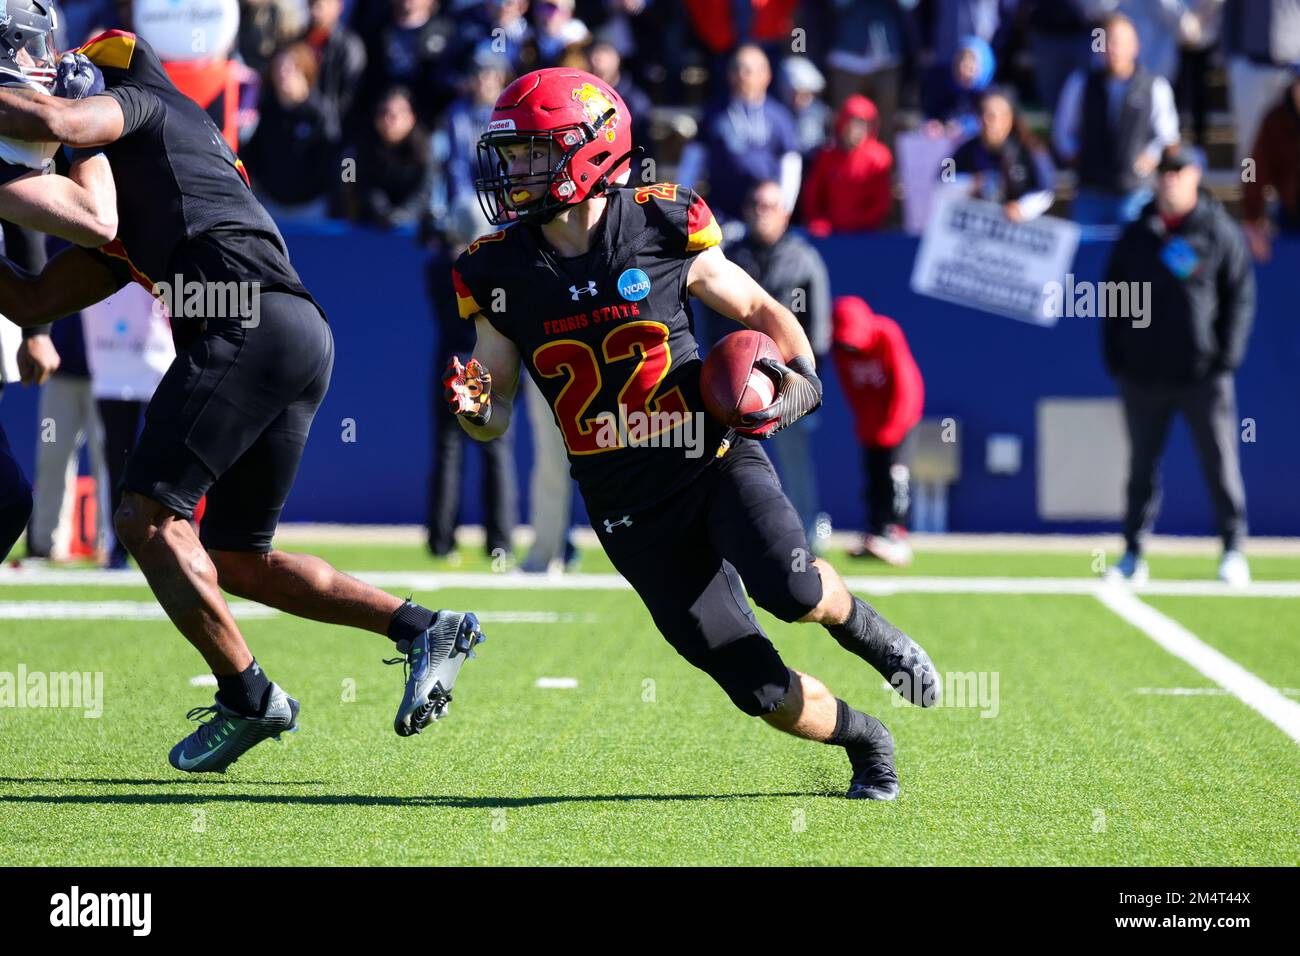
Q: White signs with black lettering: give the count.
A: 1